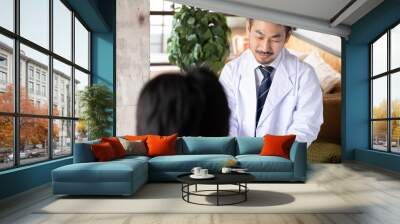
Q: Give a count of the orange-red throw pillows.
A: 5